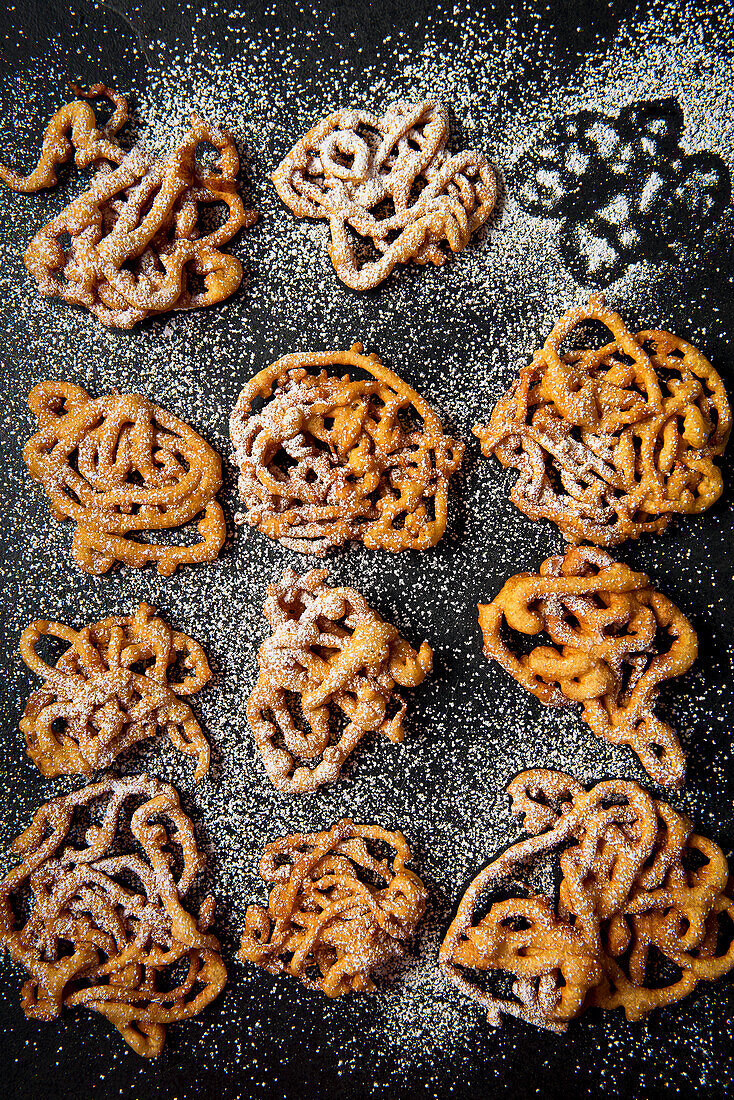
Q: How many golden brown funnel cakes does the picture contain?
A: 11